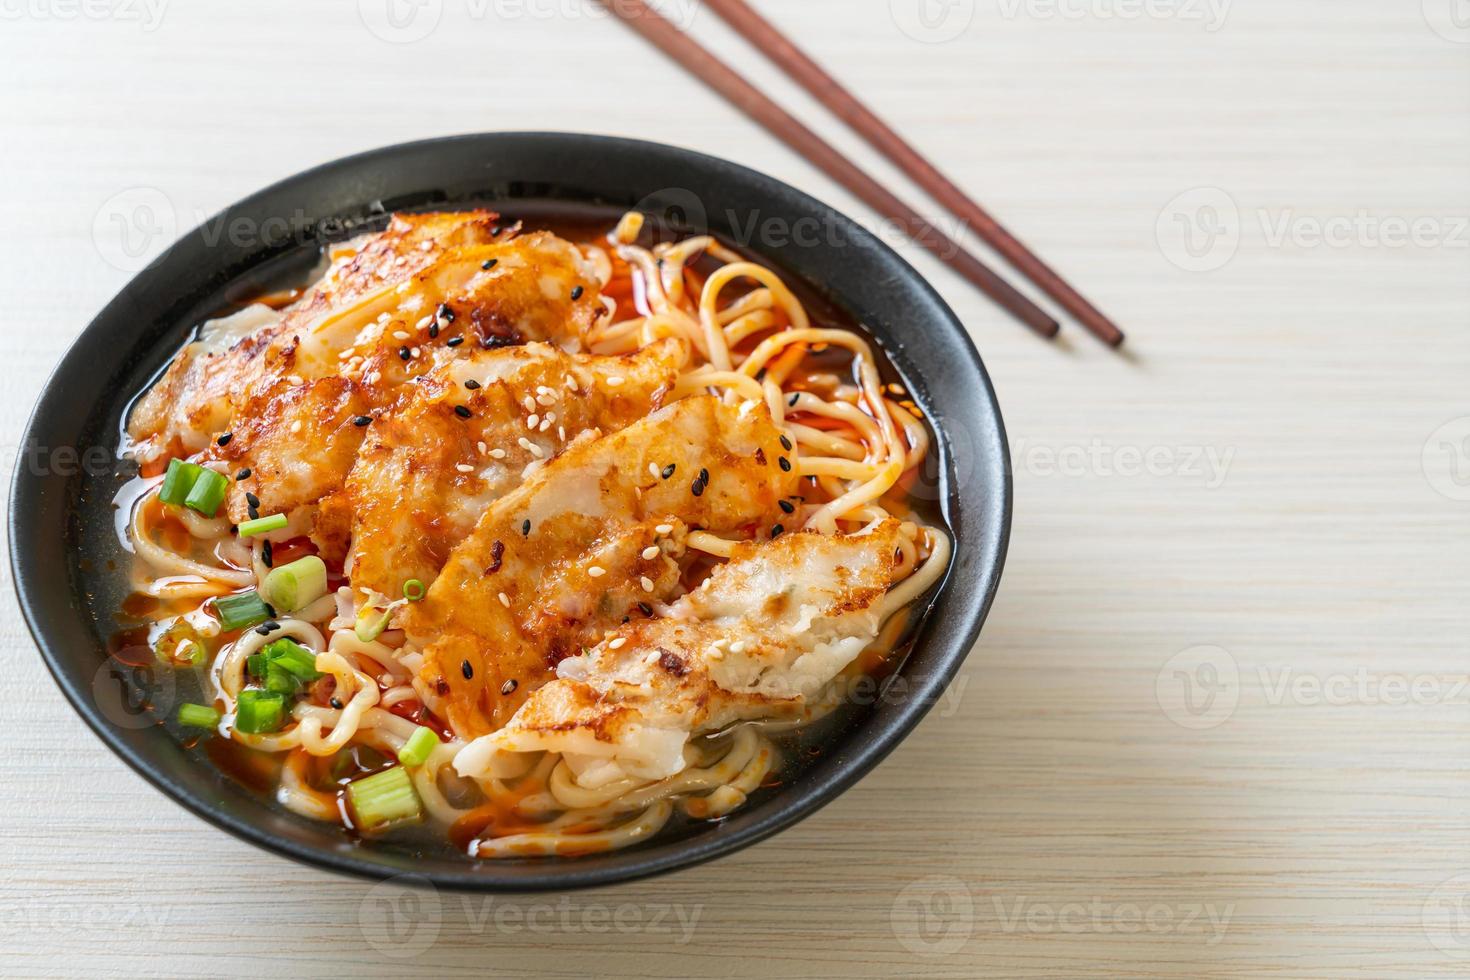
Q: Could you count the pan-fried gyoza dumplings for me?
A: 5